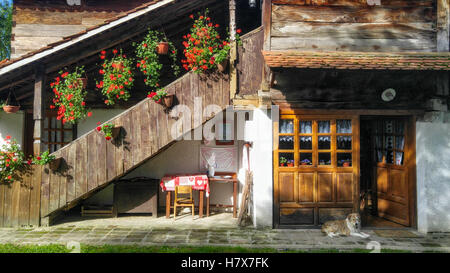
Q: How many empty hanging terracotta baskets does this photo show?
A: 1